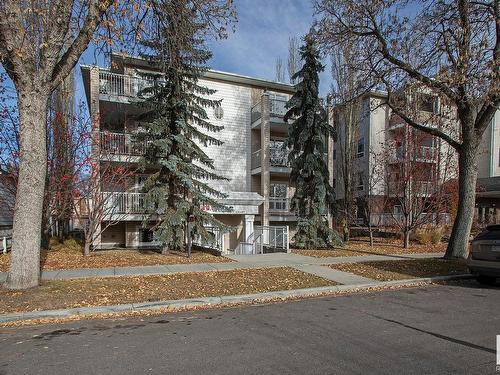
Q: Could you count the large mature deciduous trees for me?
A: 2